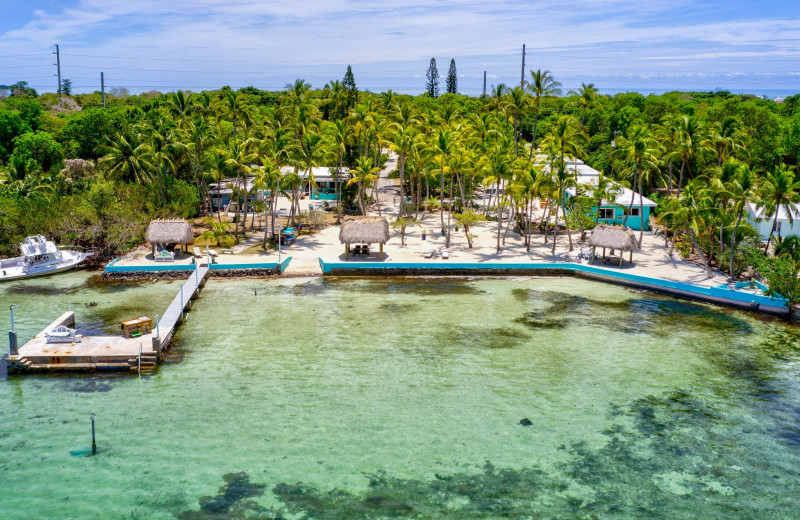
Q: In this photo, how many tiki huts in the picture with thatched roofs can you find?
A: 3